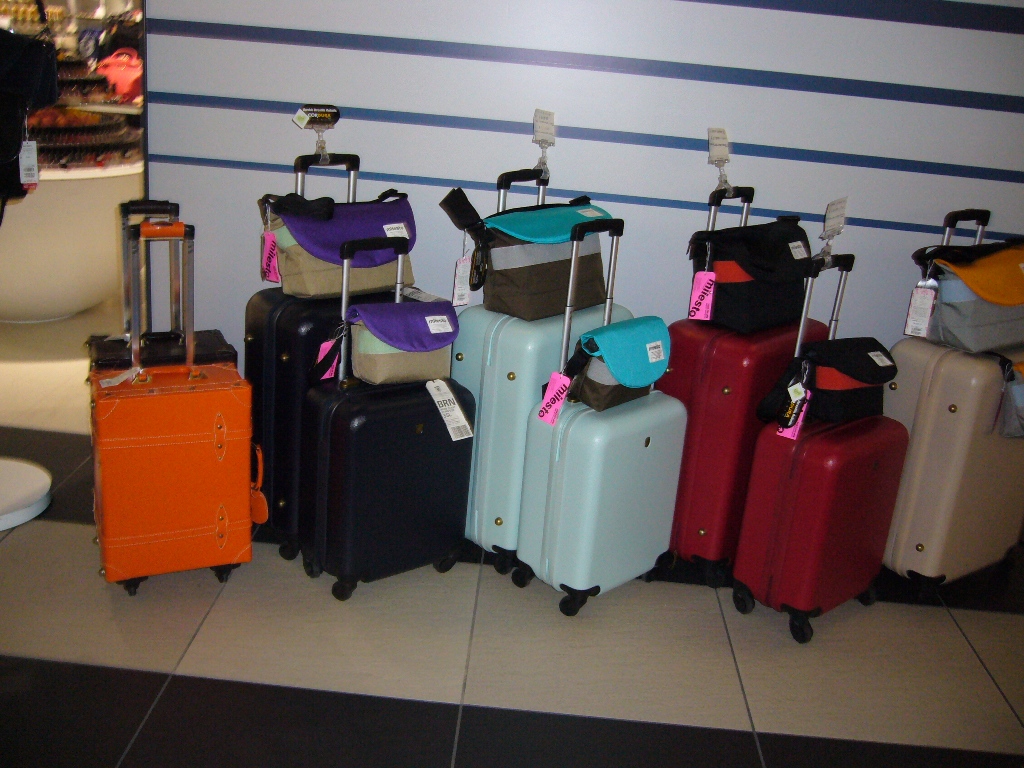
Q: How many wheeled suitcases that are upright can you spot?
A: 9